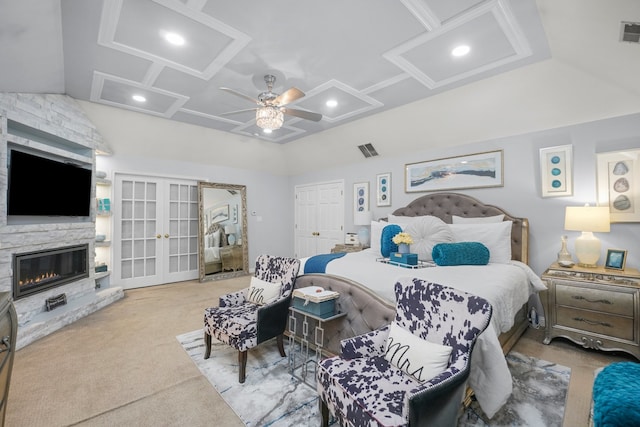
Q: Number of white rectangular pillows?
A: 6